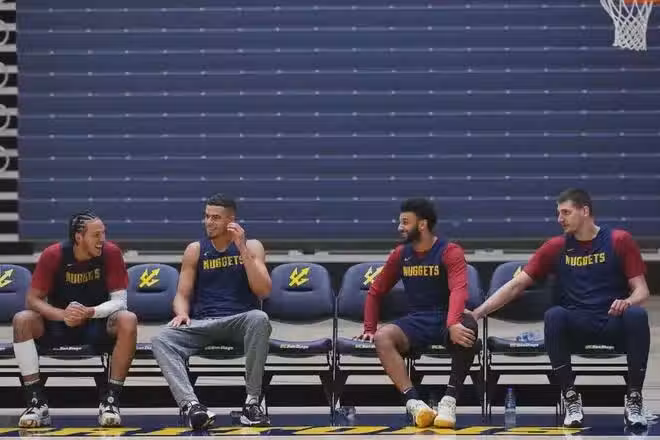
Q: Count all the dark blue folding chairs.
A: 9